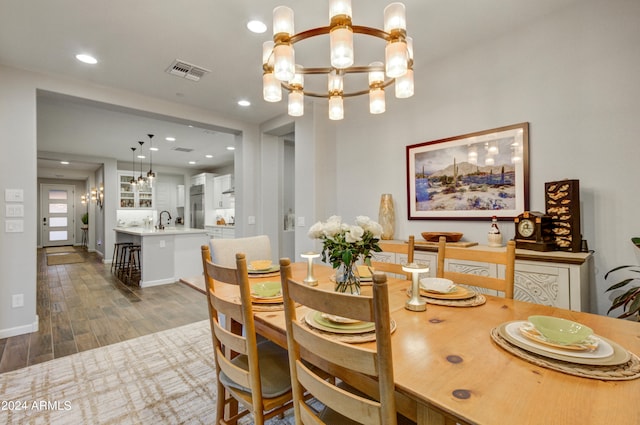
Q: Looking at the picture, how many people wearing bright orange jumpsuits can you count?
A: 0